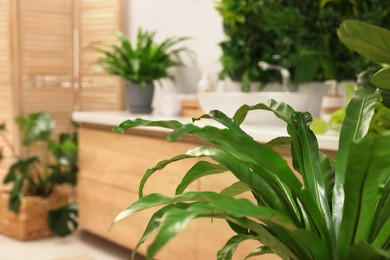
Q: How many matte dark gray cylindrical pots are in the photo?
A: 1